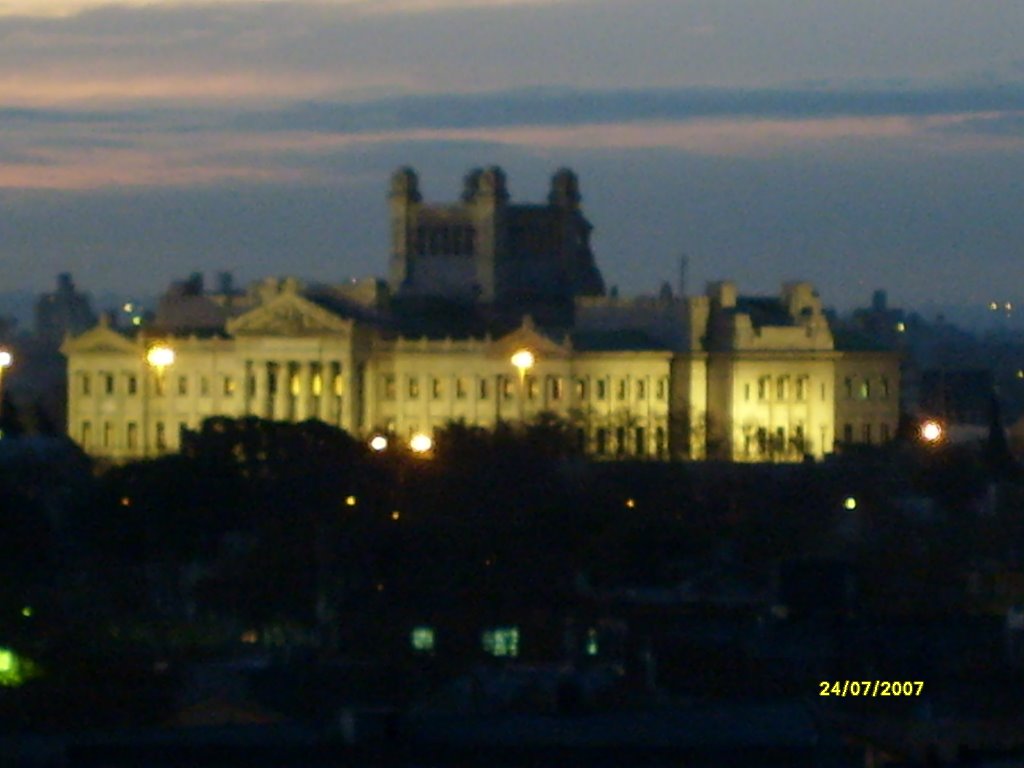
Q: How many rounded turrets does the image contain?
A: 4